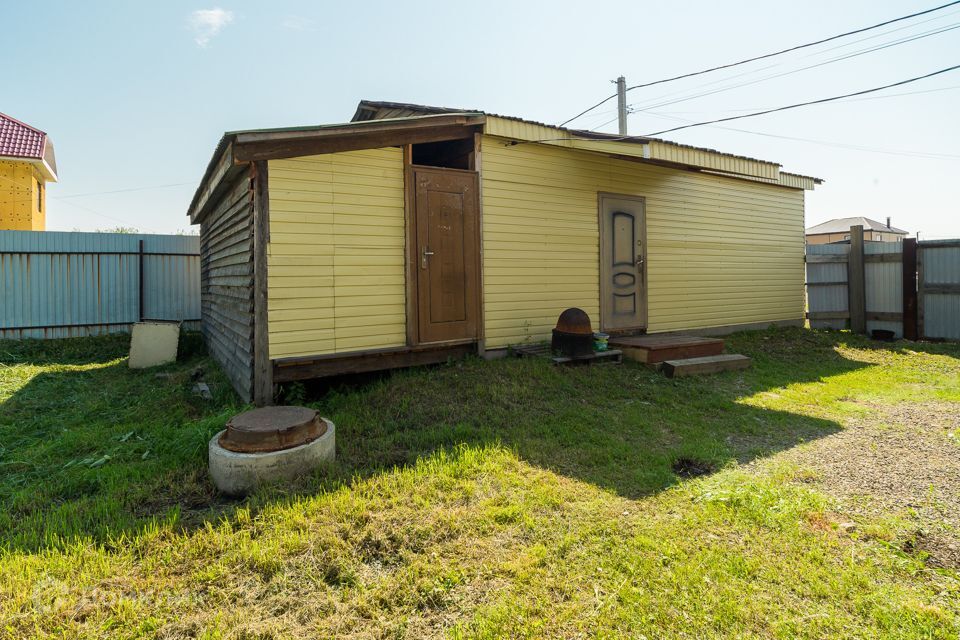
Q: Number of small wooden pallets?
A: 2